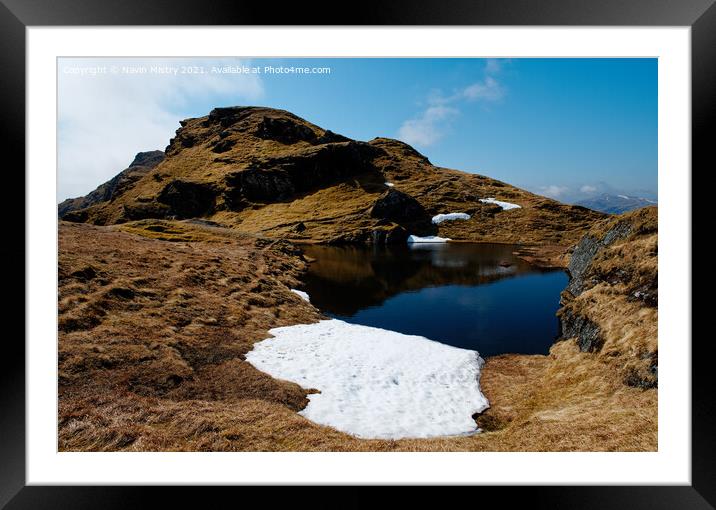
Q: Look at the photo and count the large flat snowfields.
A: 1